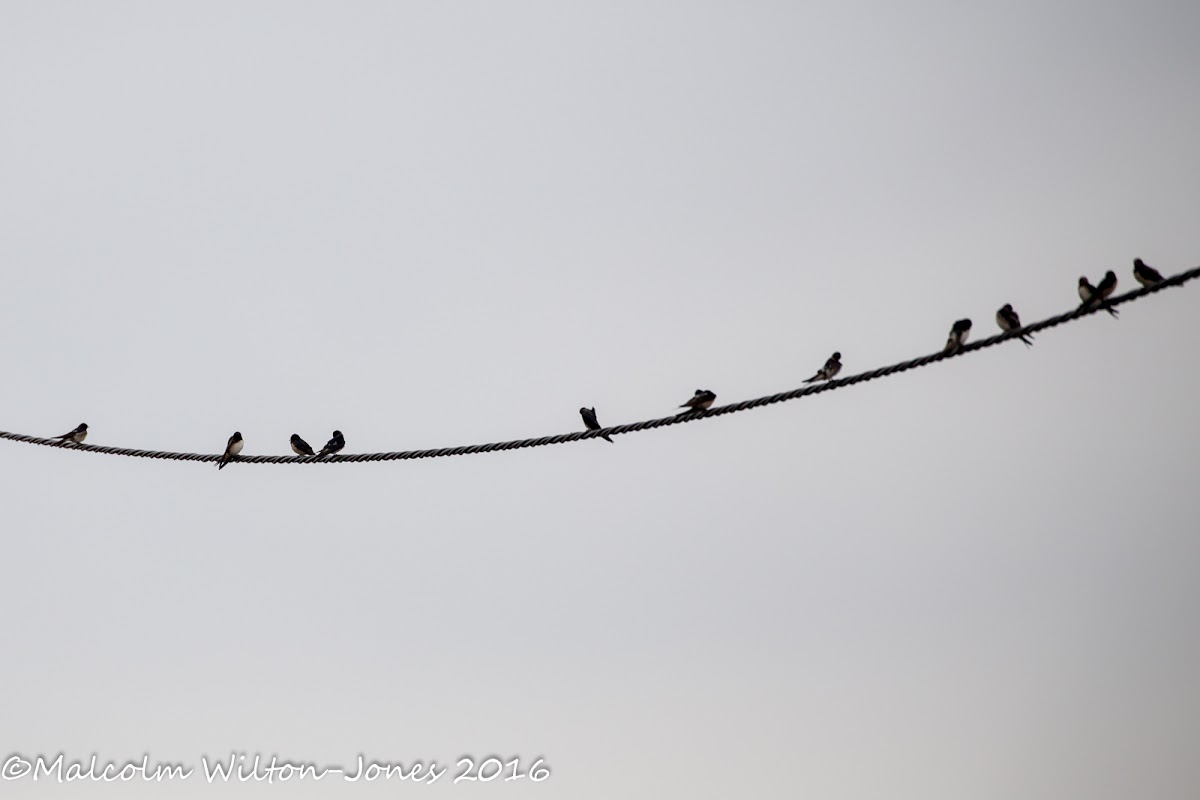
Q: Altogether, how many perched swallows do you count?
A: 12